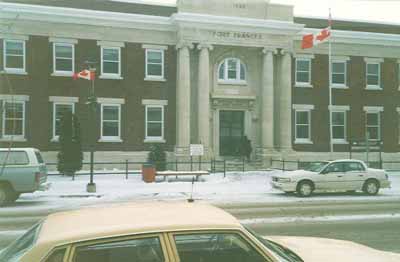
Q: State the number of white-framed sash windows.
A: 14